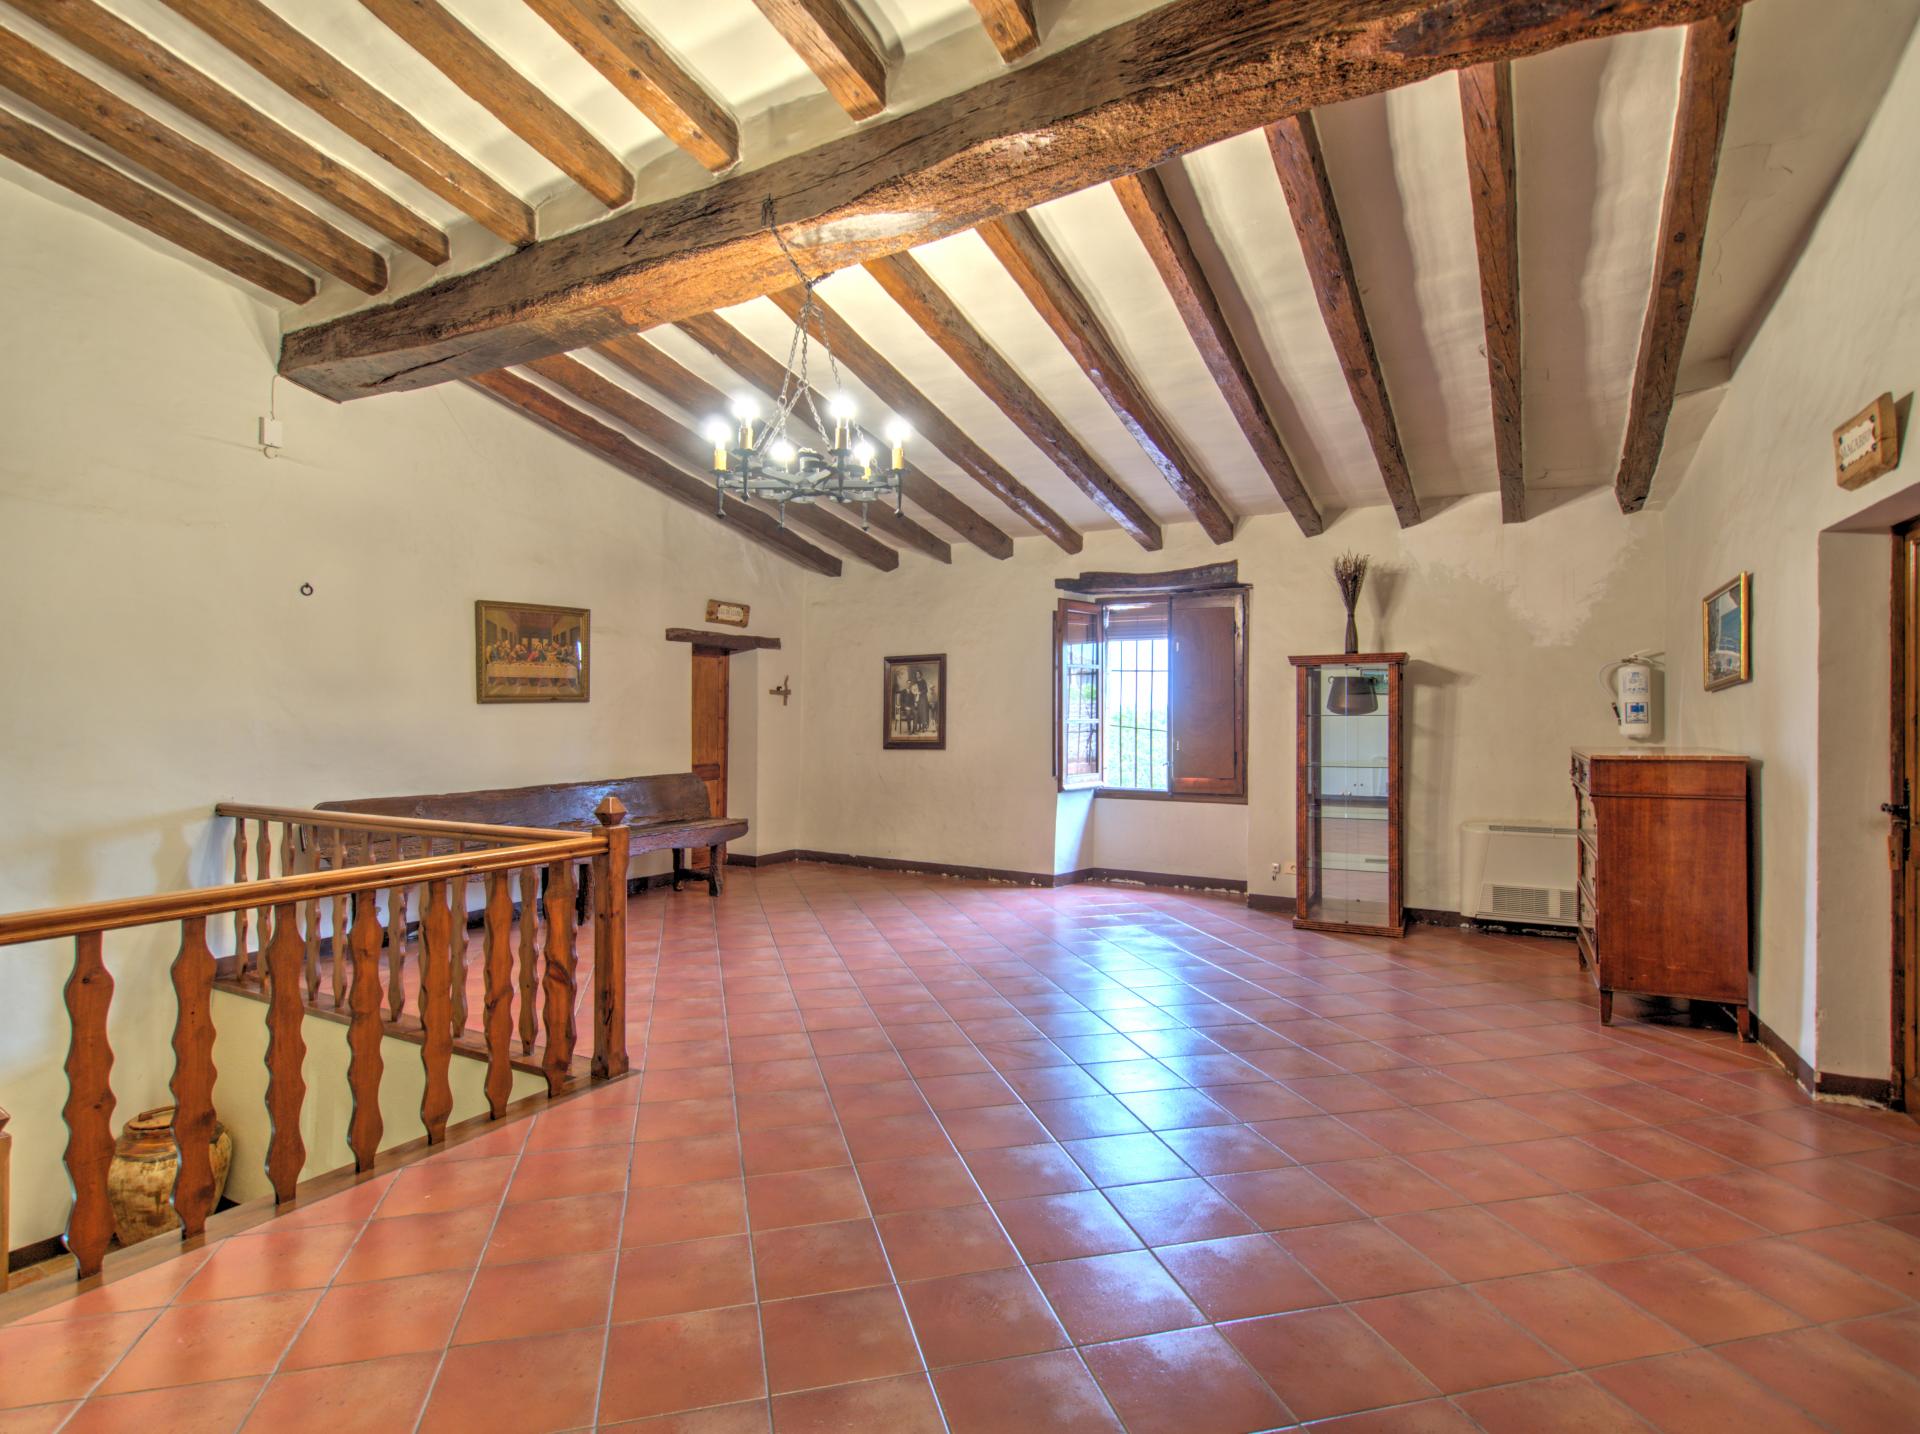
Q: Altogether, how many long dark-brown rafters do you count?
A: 11